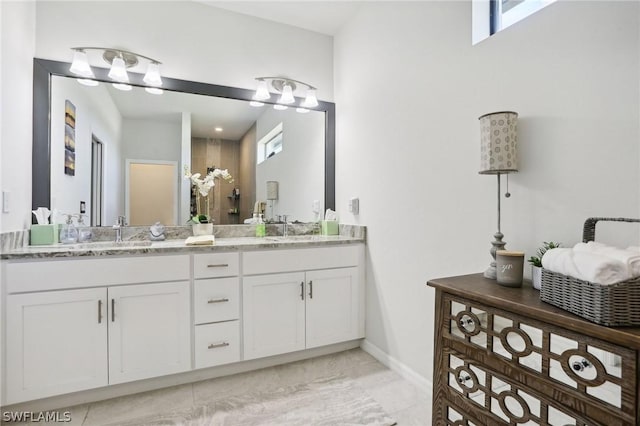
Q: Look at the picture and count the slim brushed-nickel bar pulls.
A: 7